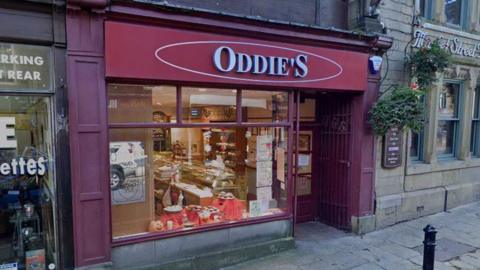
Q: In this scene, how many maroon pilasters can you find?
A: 2